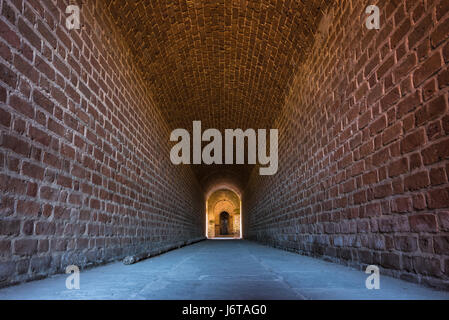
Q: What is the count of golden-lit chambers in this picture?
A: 1